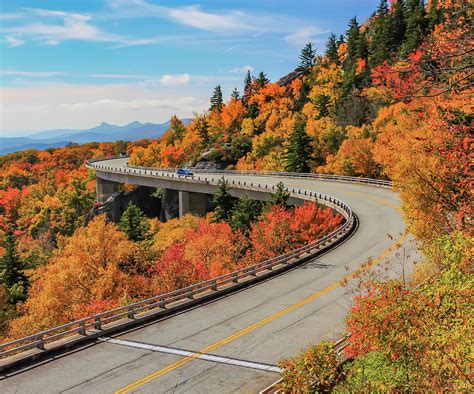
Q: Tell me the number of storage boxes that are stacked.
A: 0